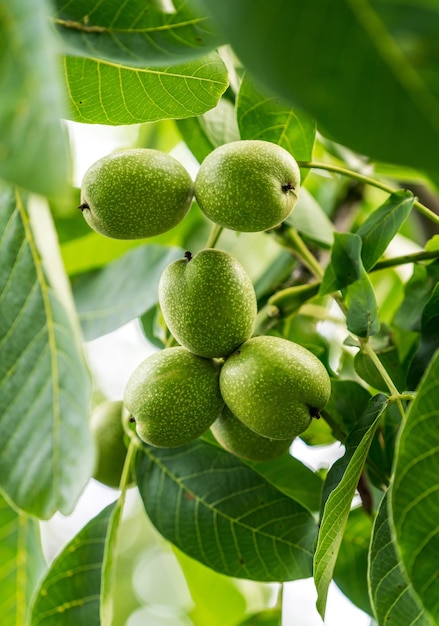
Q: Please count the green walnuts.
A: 7